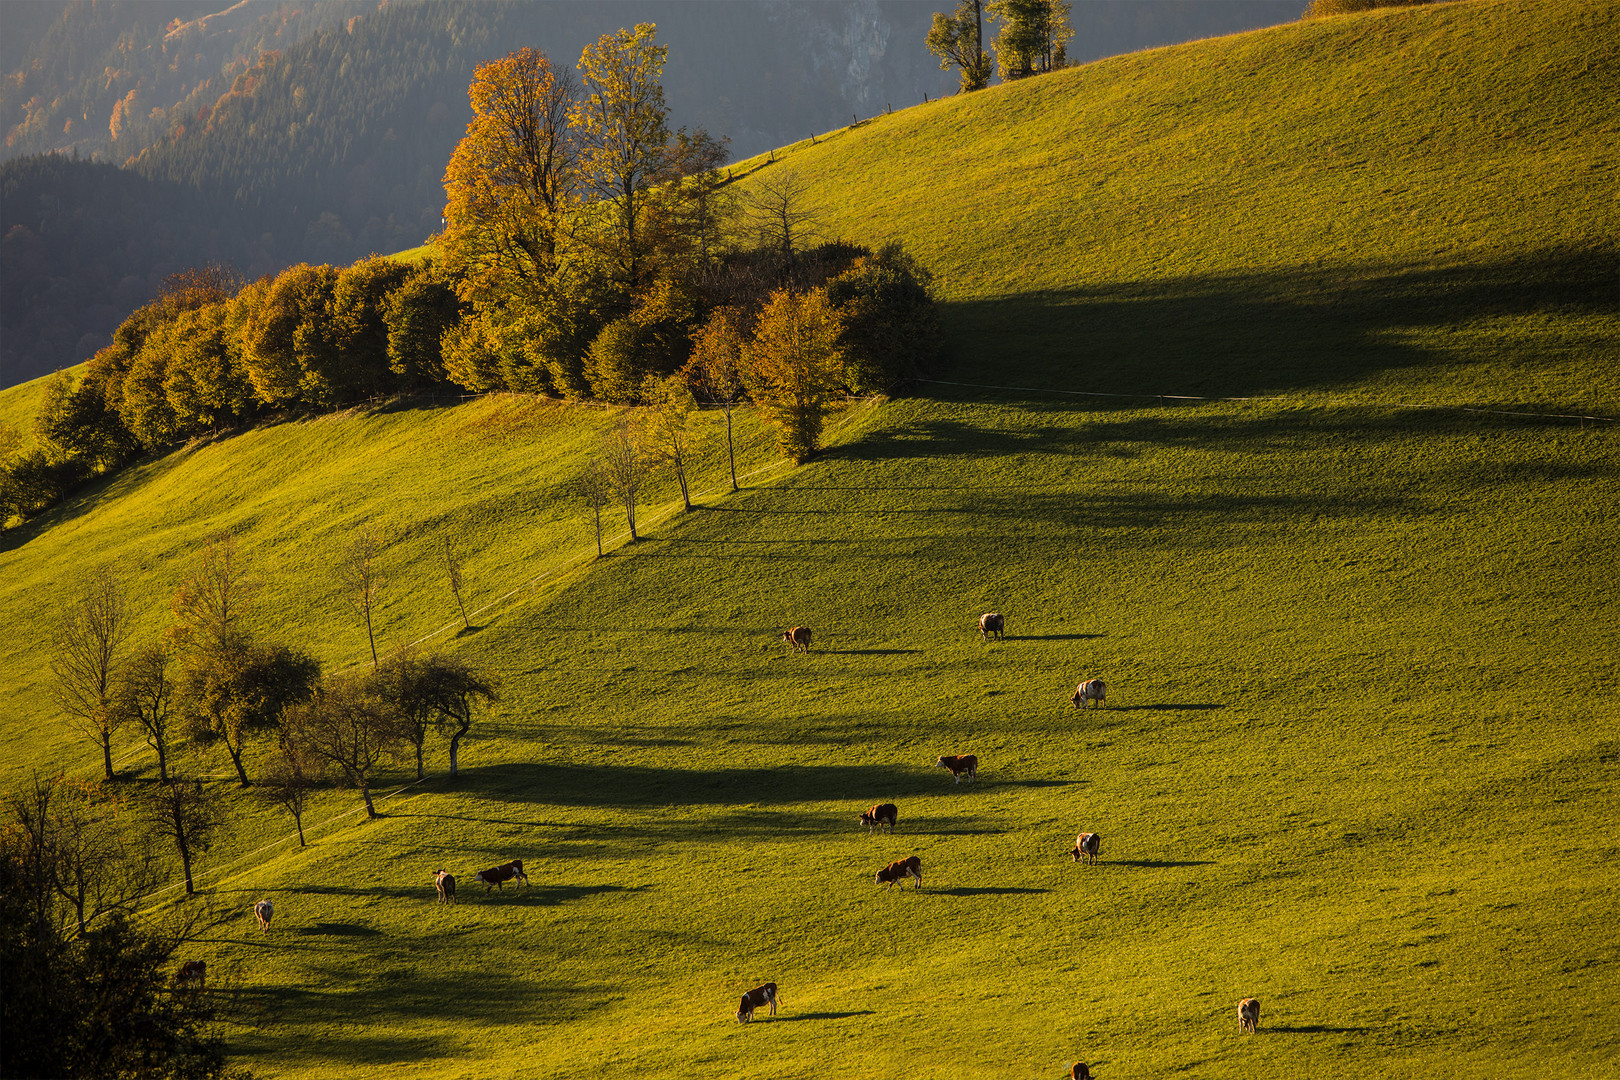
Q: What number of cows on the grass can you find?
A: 14